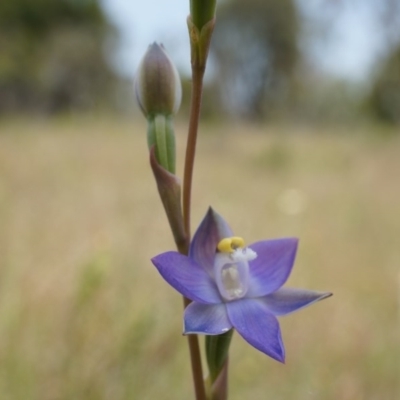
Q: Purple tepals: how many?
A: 6